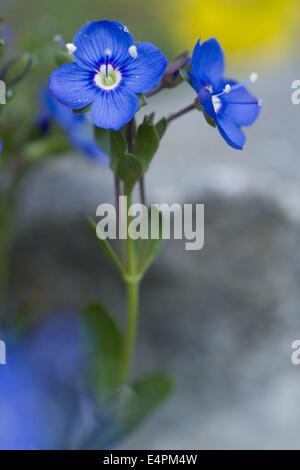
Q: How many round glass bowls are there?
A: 0